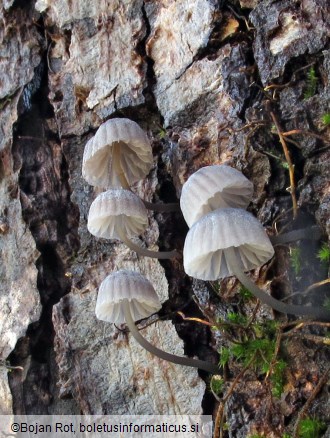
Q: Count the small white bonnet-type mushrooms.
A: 5